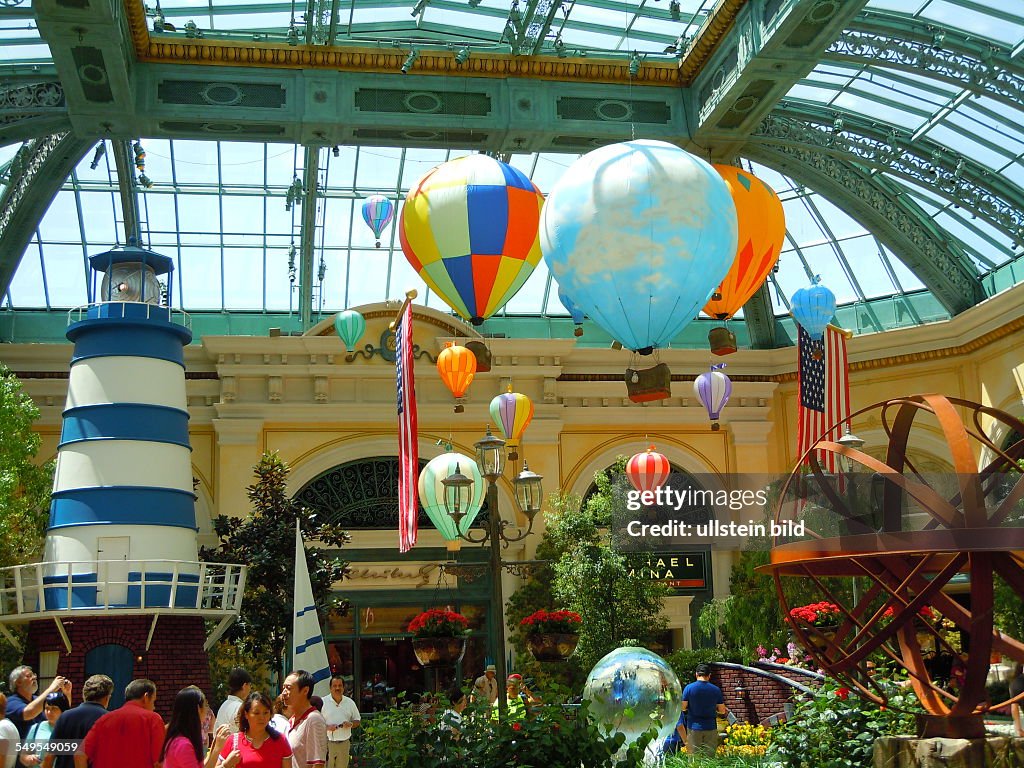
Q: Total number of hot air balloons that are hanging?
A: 12